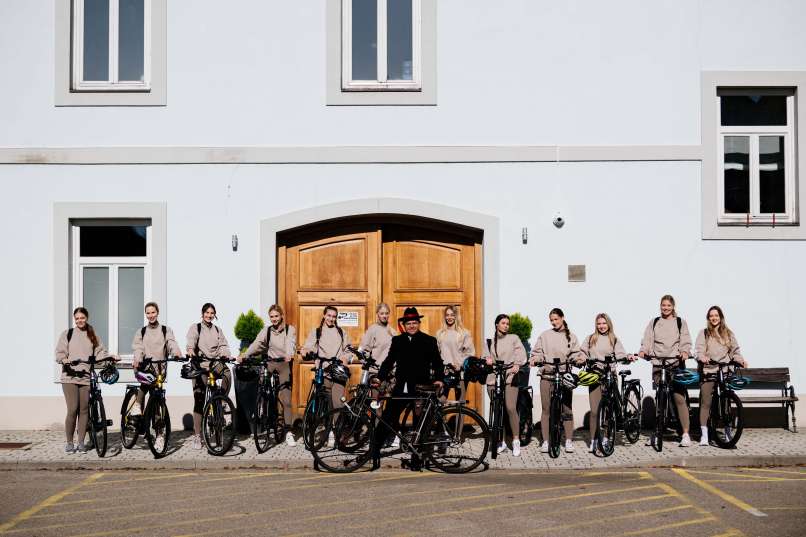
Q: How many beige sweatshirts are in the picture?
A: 12